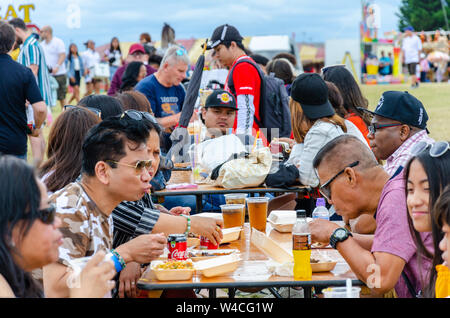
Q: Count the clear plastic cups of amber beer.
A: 3